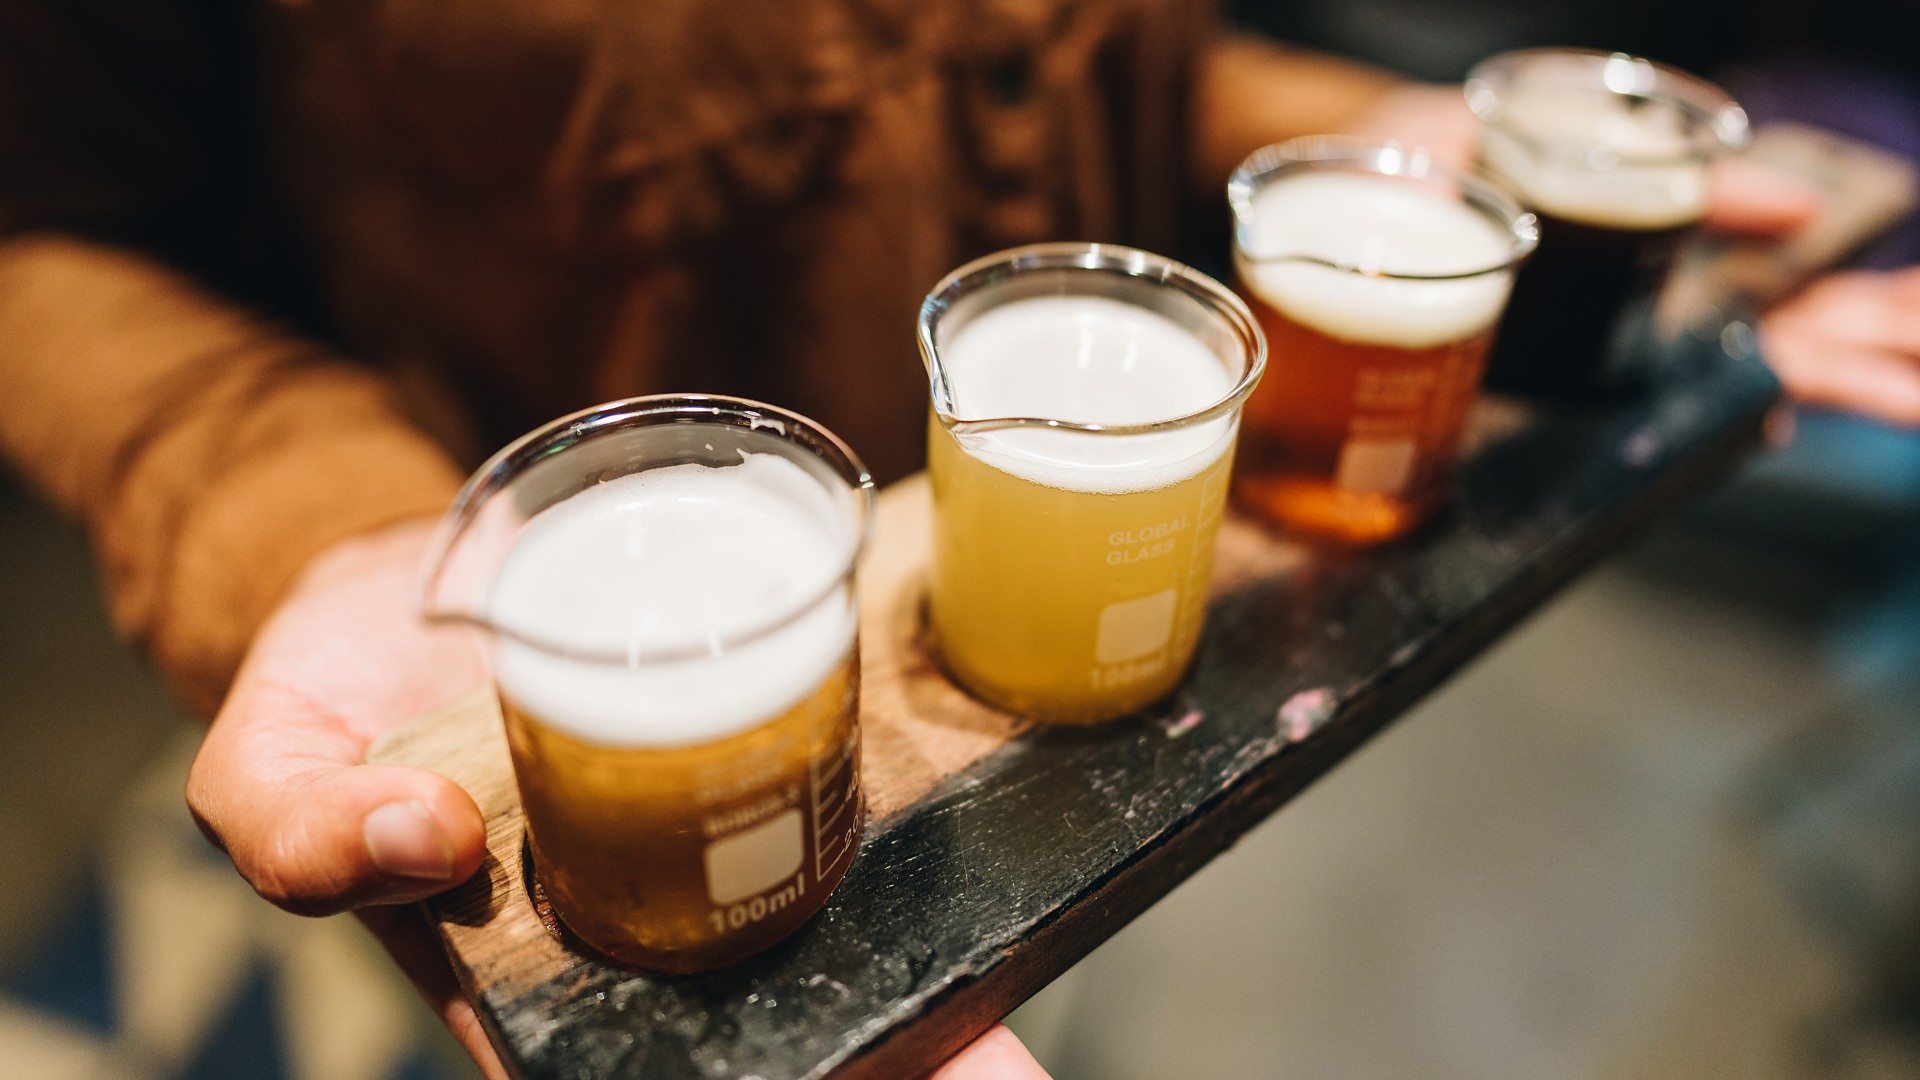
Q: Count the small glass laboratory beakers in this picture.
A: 4